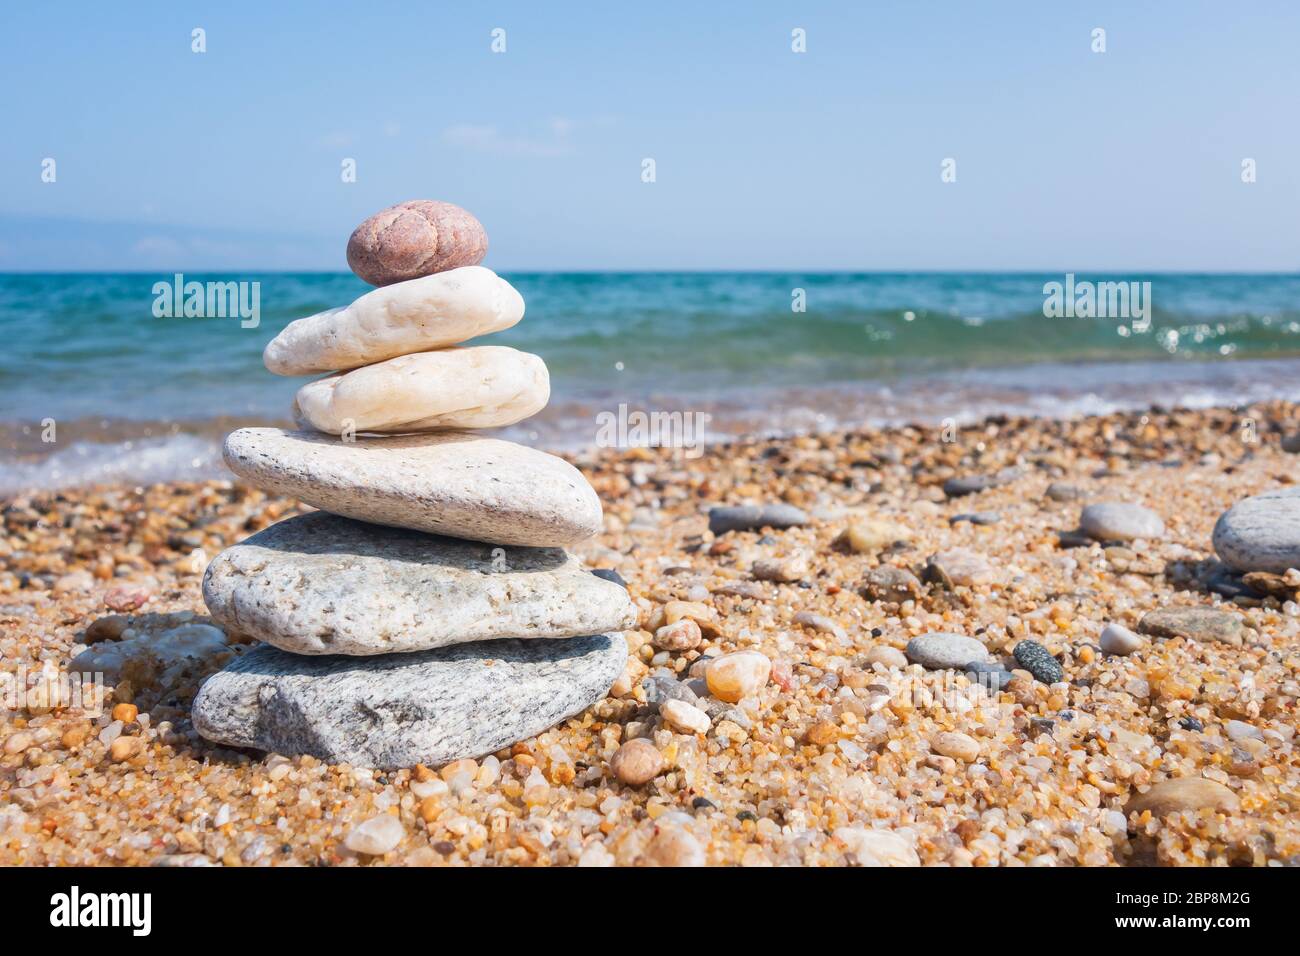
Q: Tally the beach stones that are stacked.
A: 6